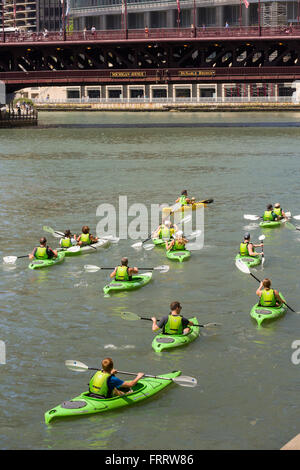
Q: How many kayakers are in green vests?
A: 13